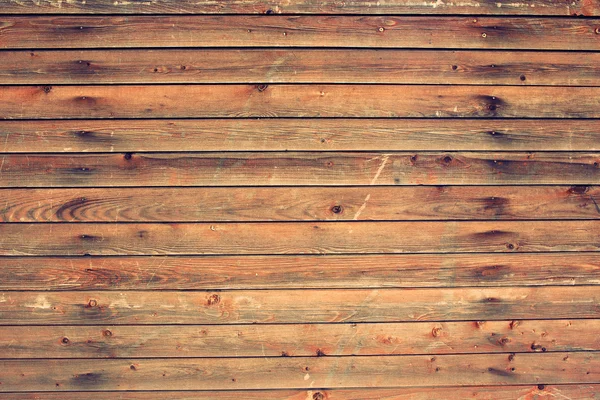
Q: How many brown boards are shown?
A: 13